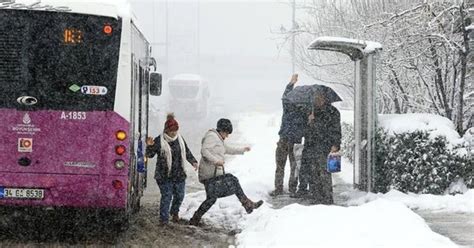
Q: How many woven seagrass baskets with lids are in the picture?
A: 0